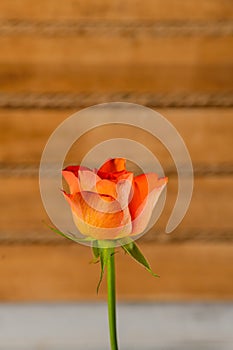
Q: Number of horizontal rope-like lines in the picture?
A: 4